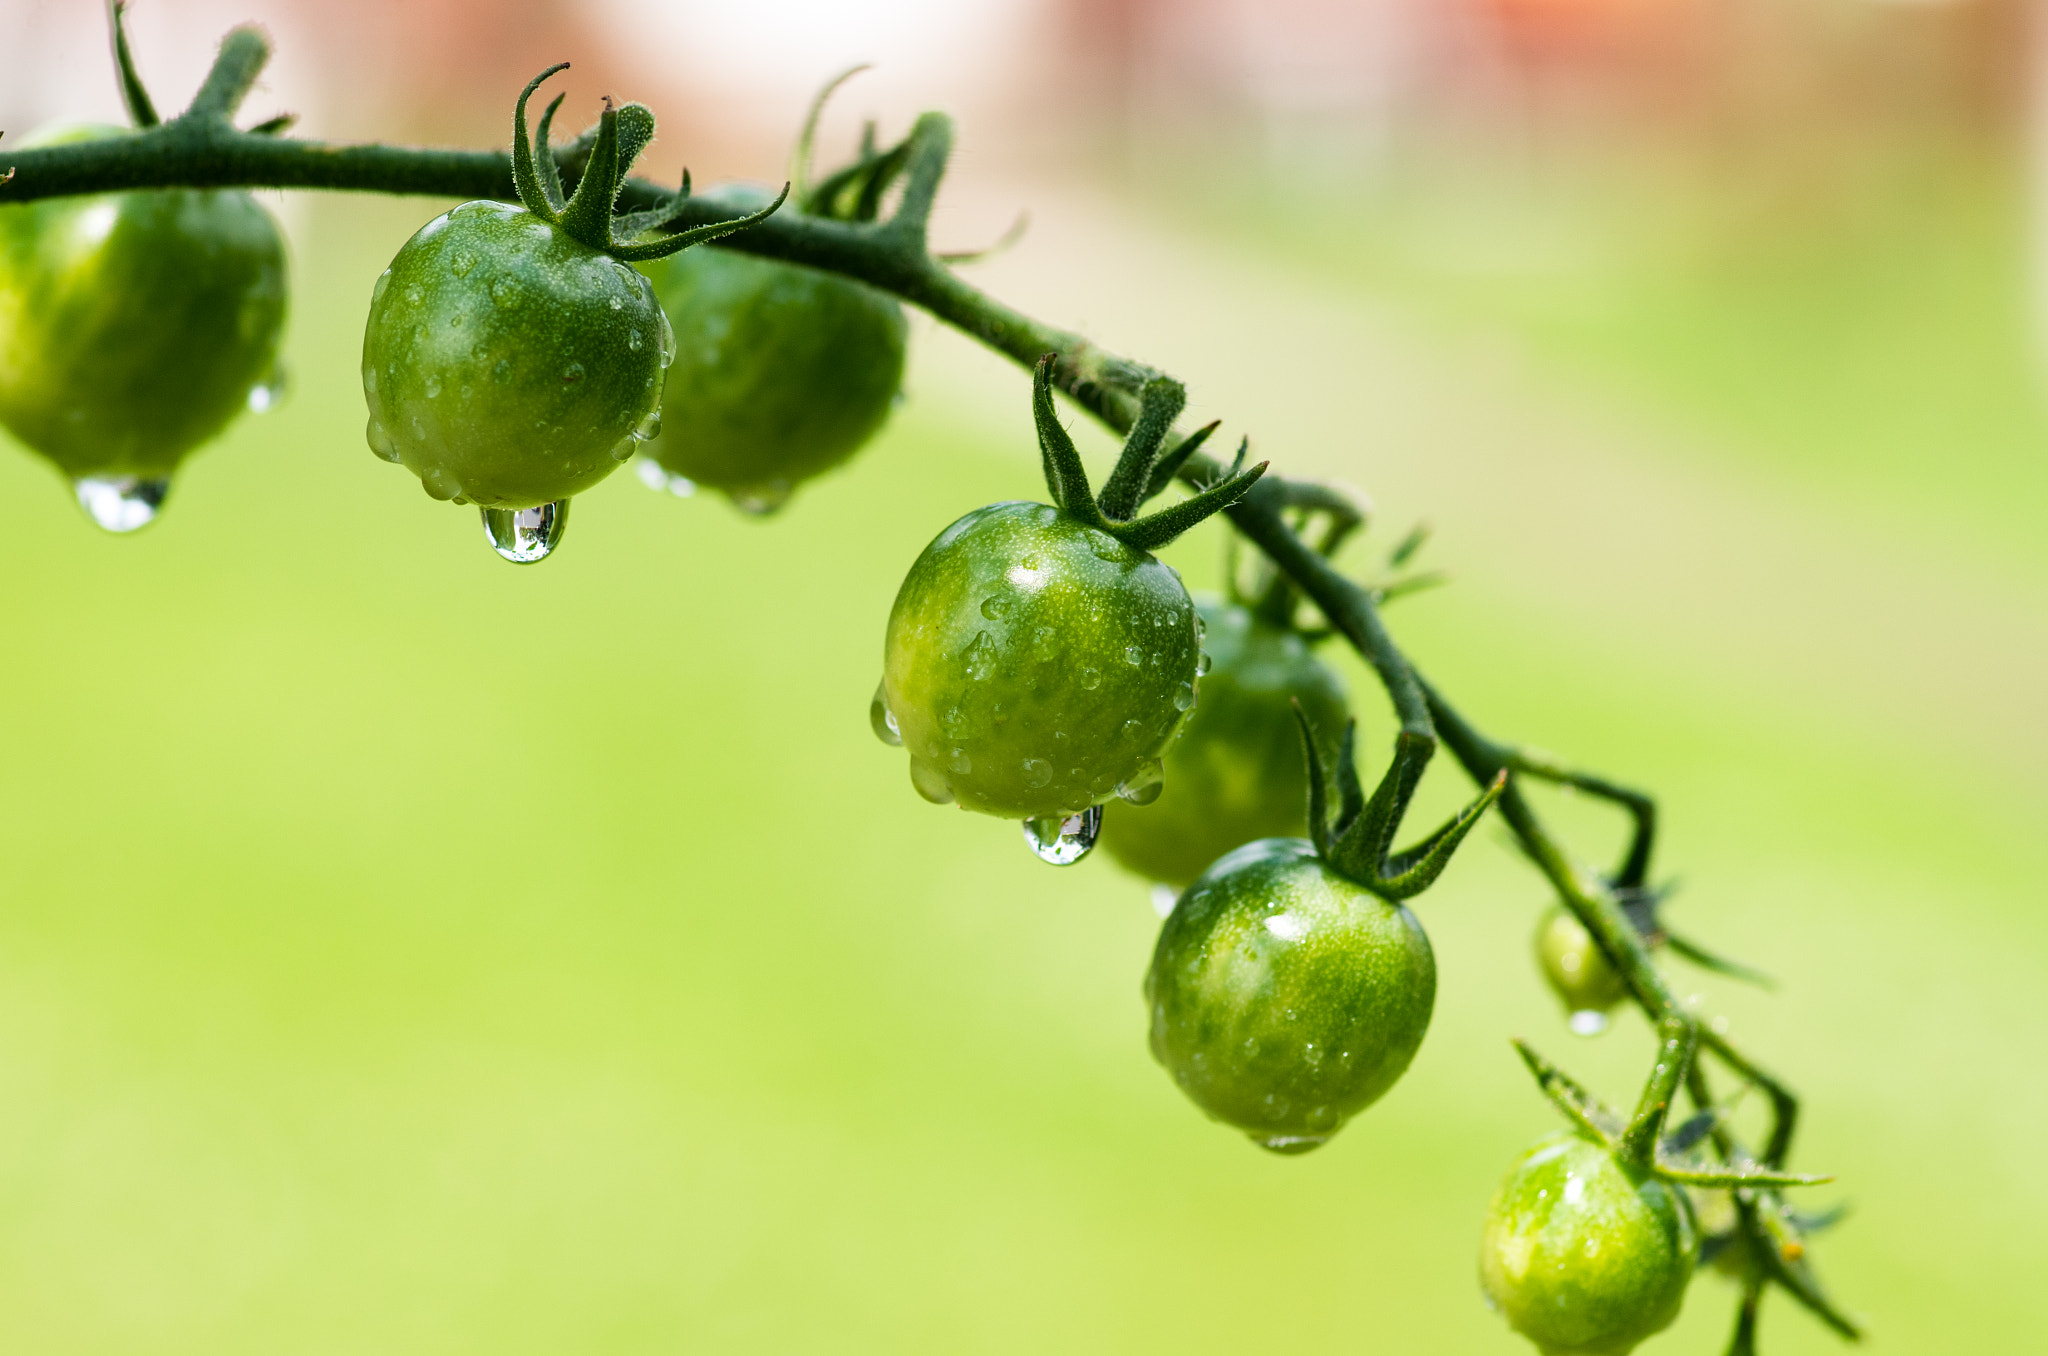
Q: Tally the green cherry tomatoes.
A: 8